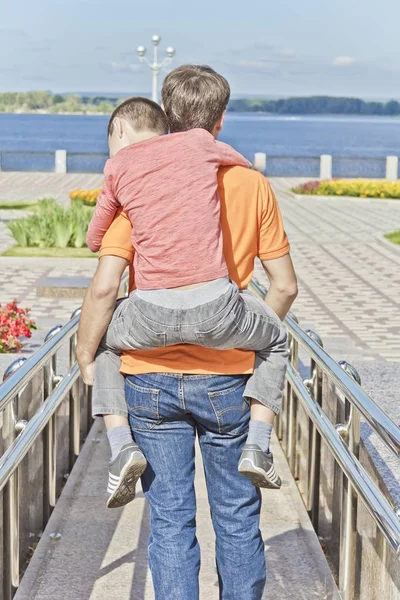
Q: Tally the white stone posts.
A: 4